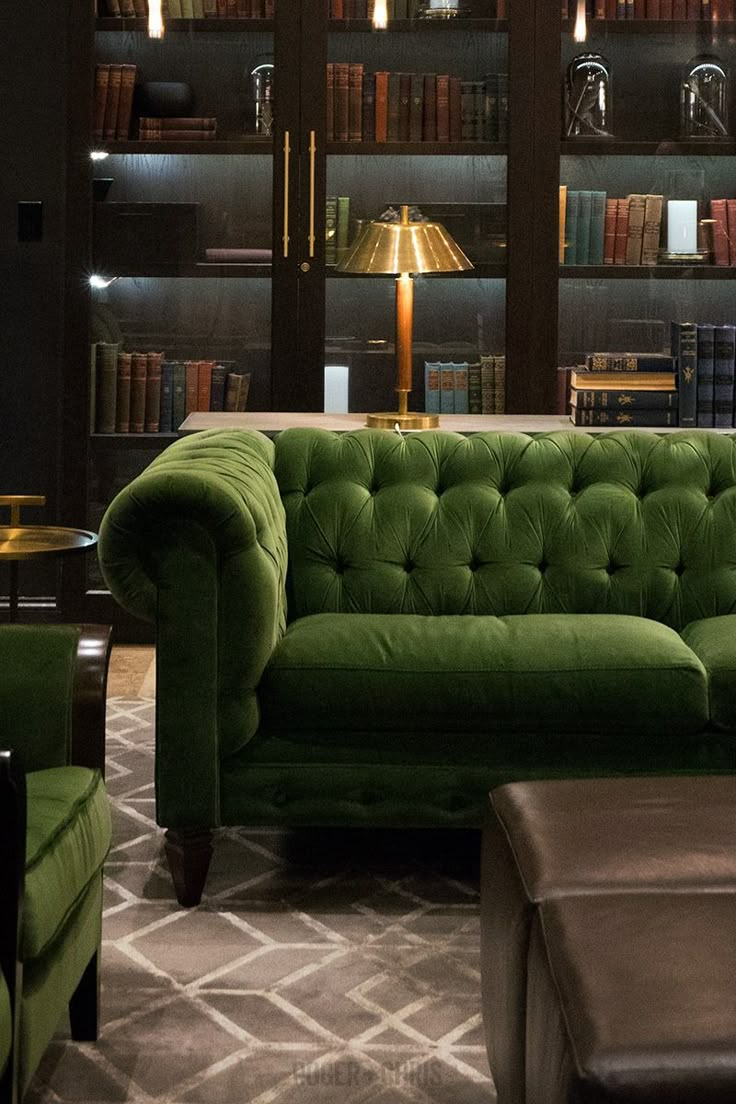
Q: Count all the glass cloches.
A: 3